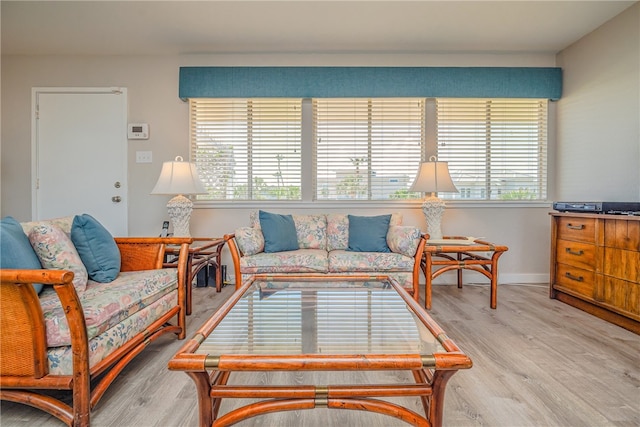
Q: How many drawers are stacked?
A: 3